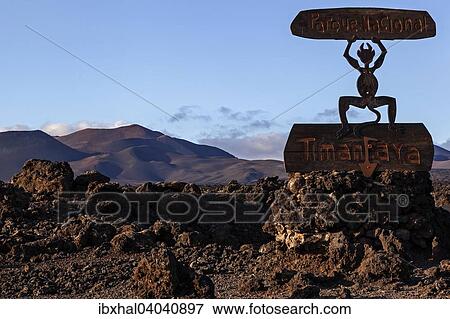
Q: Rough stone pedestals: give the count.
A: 1